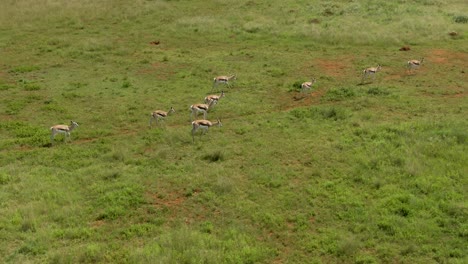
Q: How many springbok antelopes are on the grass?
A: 9